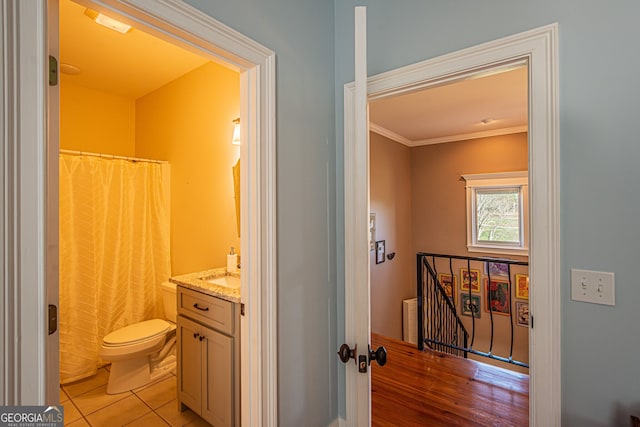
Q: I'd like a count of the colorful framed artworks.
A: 7